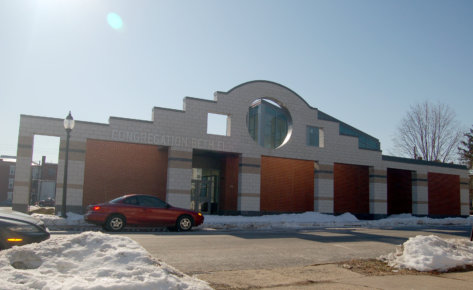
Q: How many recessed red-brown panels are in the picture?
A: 5